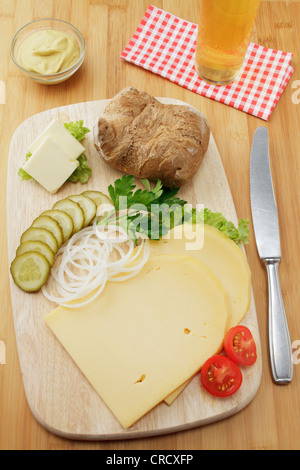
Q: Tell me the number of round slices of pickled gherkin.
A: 8